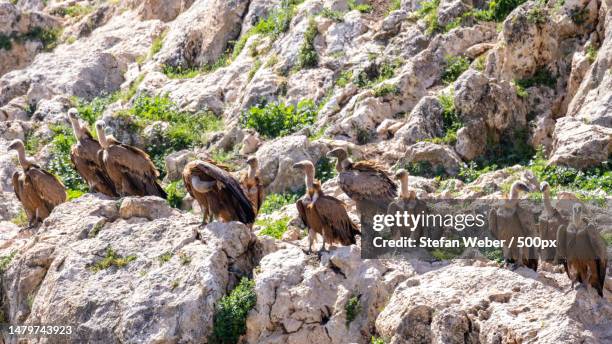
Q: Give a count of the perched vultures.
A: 11